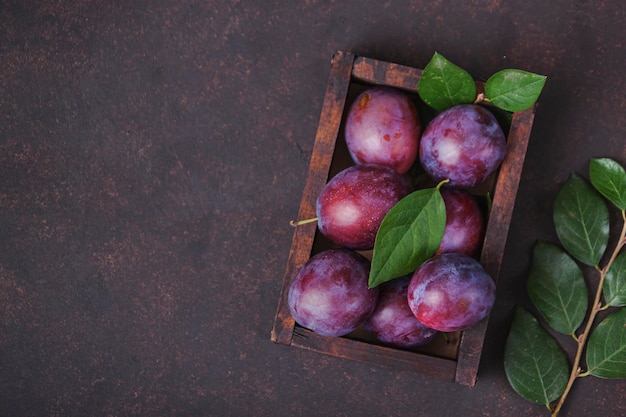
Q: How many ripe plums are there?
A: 7